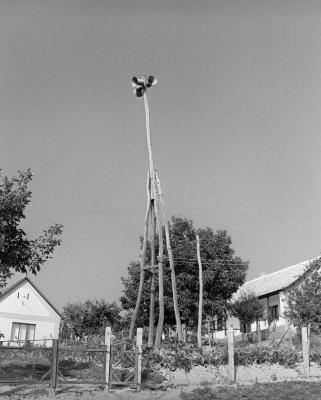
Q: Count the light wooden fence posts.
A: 4